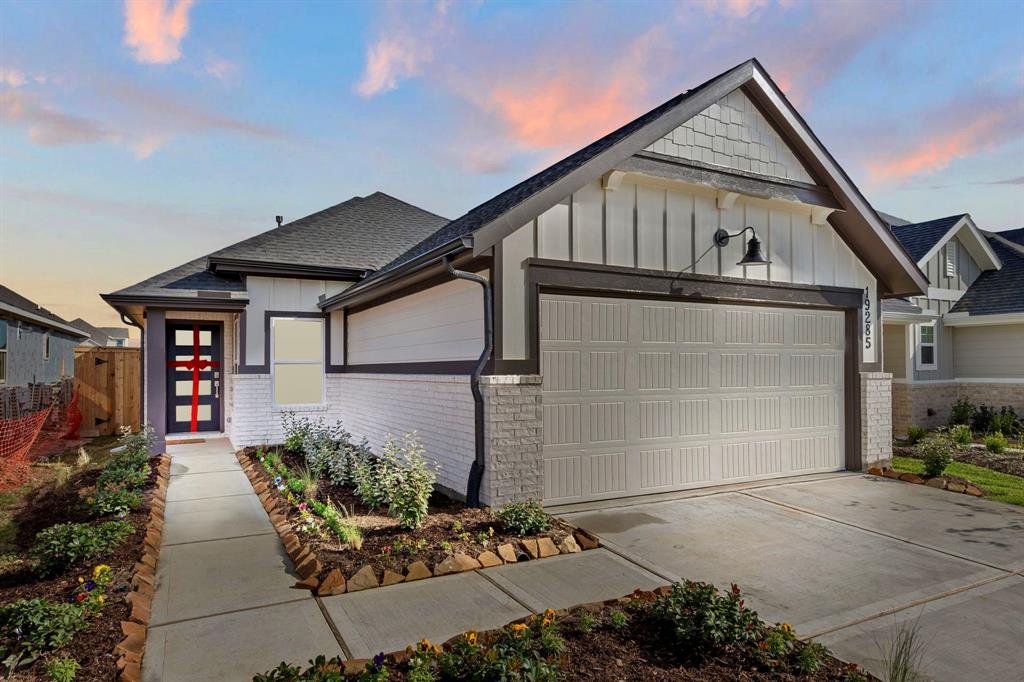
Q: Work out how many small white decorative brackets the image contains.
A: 3